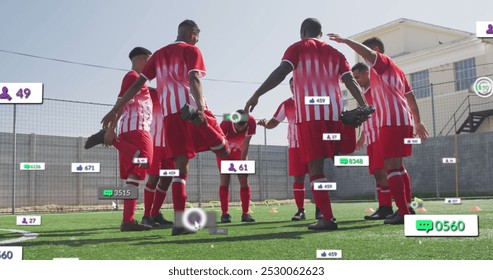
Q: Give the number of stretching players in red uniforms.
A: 8